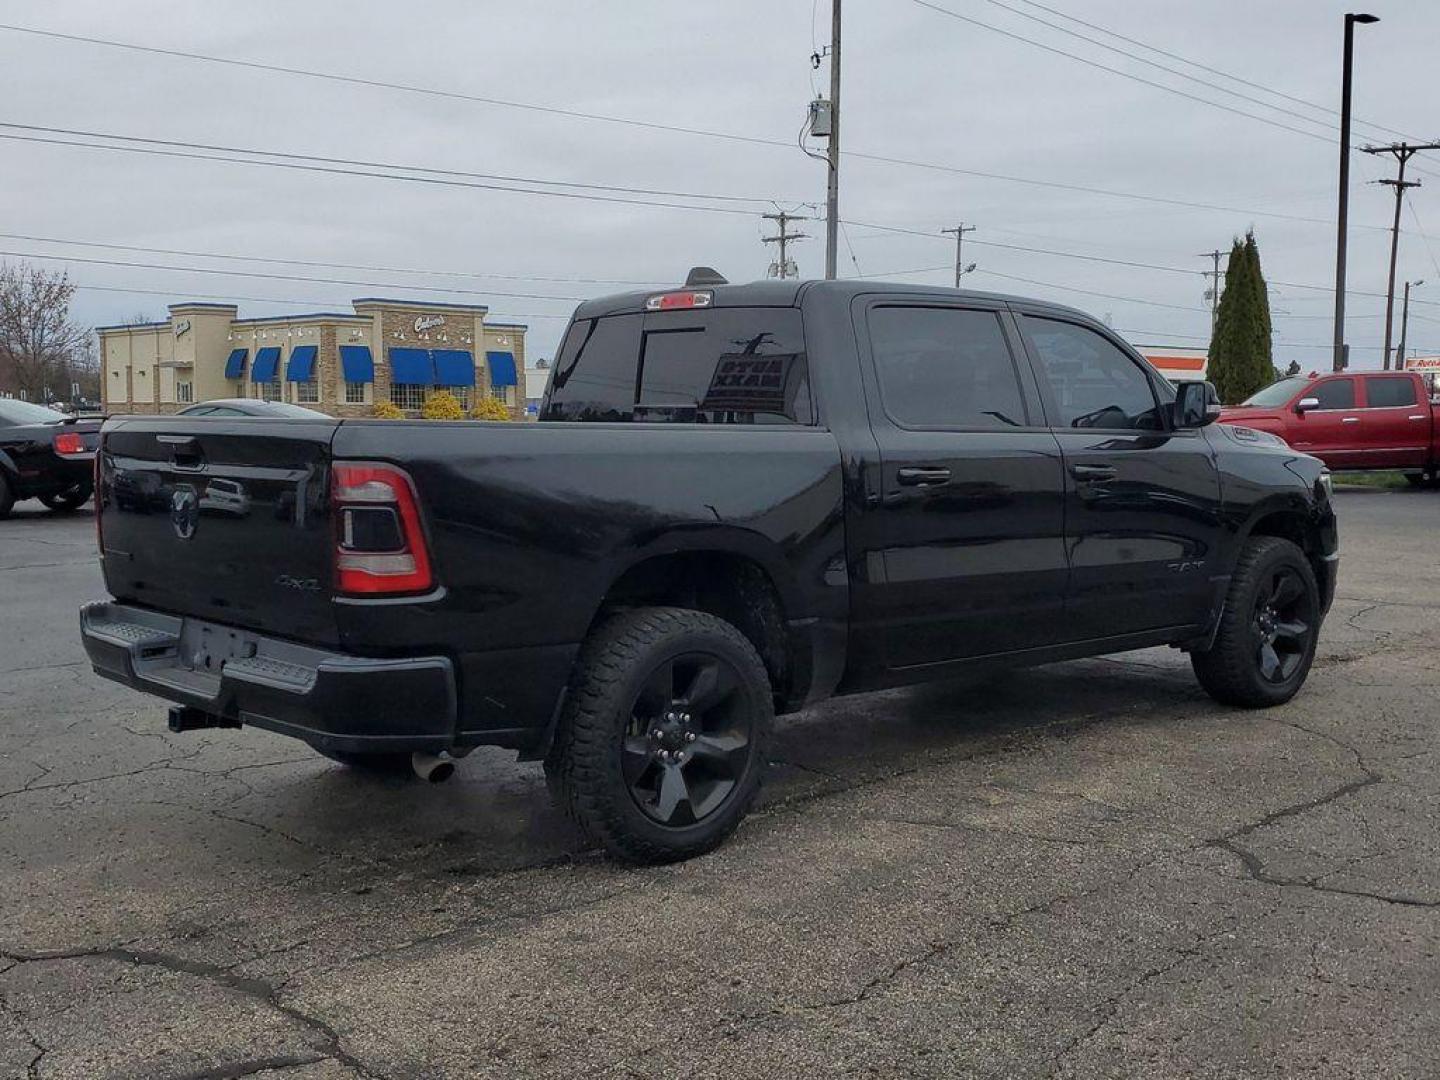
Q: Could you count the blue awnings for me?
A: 7